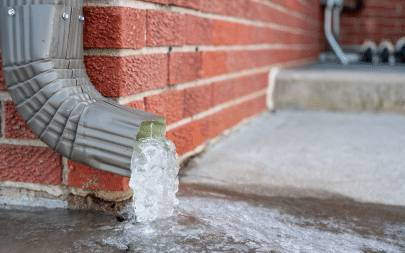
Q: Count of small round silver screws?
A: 3